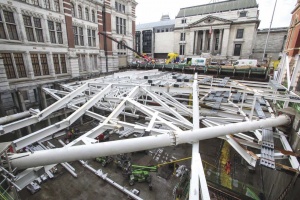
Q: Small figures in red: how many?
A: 1